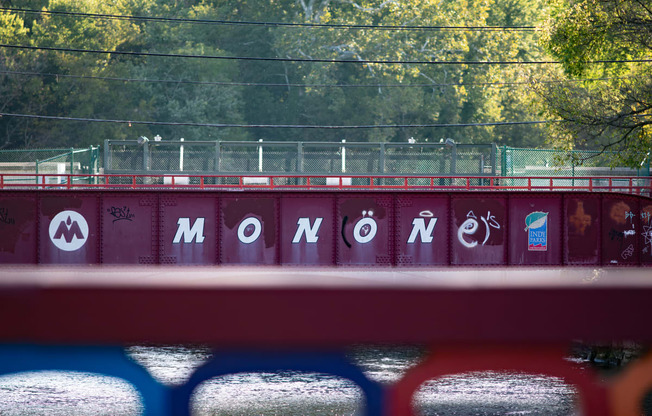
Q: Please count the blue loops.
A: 2